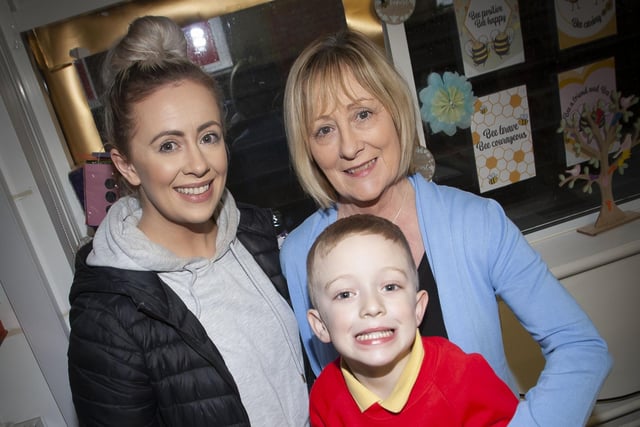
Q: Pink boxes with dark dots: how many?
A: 1